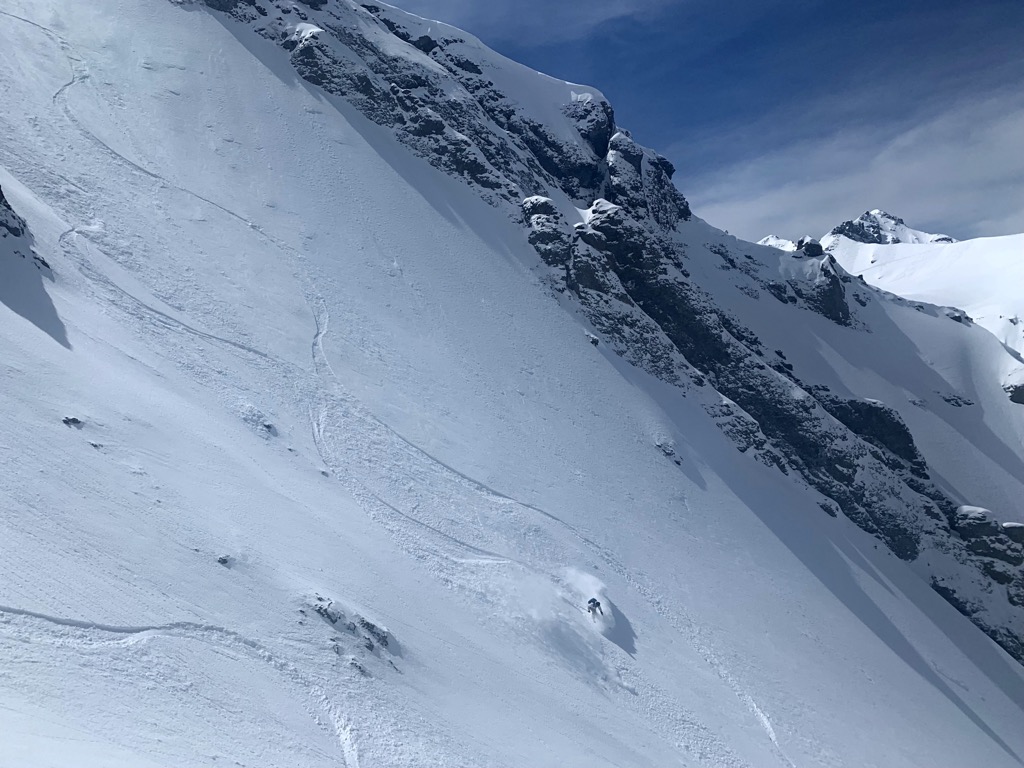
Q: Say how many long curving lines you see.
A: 3